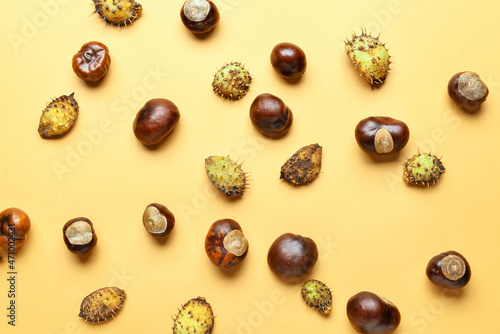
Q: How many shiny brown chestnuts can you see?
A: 14